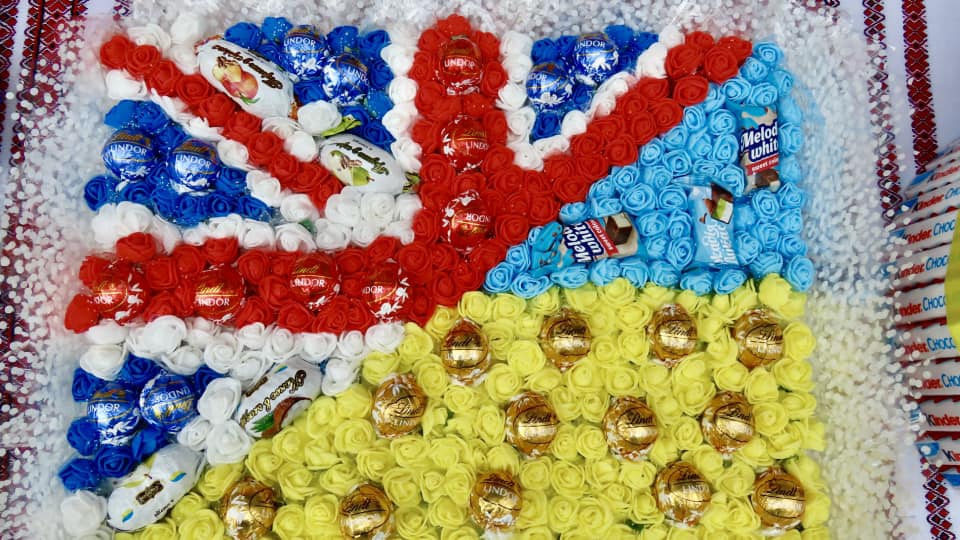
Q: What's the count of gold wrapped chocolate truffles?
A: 13